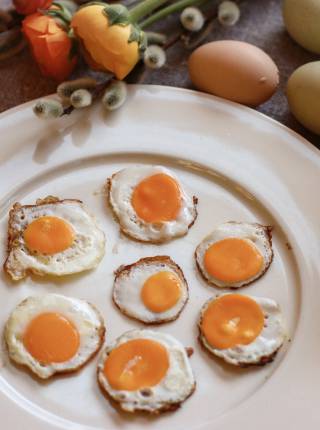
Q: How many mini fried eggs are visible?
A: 7